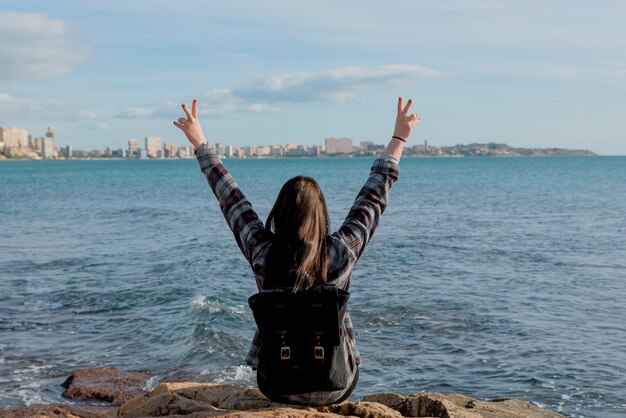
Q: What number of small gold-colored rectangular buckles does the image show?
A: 2